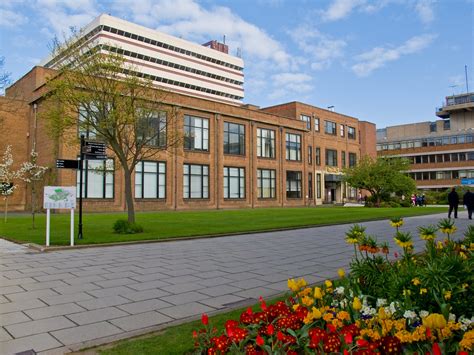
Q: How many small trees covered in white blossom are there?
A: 2